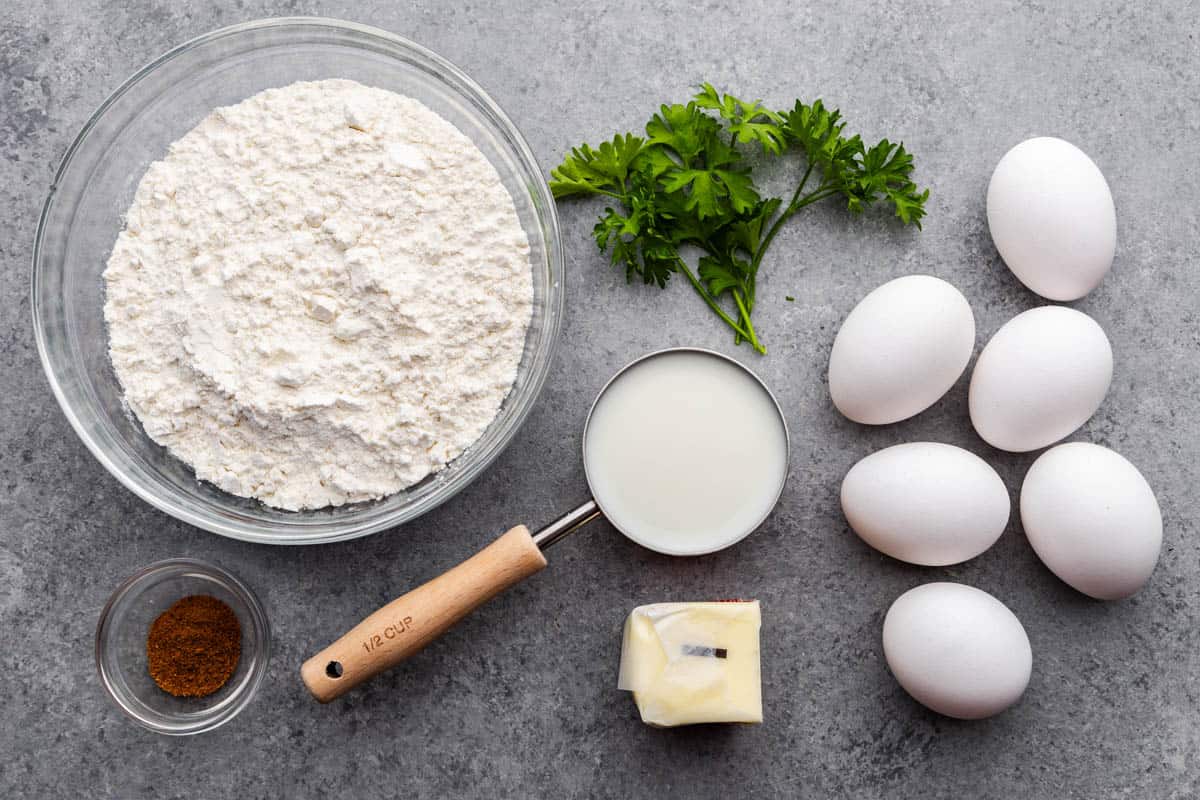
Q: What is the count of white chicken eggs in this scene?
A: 6